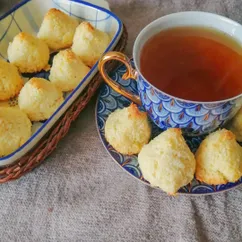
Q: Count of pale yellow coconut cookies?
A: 11